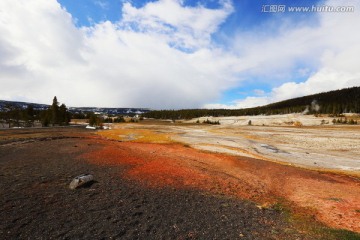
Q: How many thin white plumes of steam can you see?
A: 2